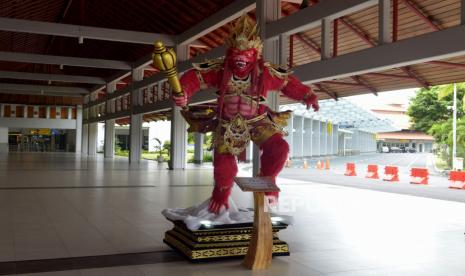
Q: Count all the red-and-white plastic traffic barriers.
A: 5